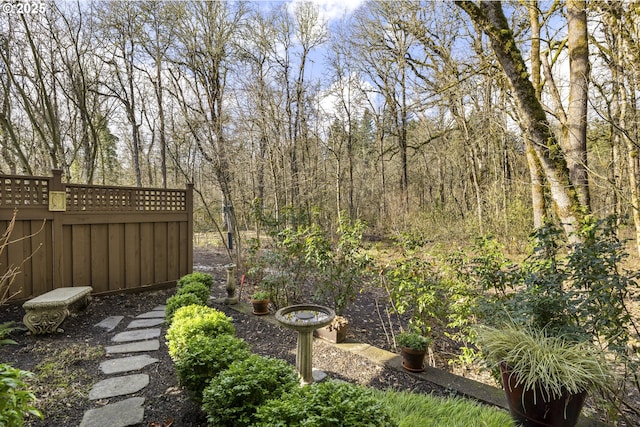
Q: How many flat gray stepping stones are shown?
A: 9